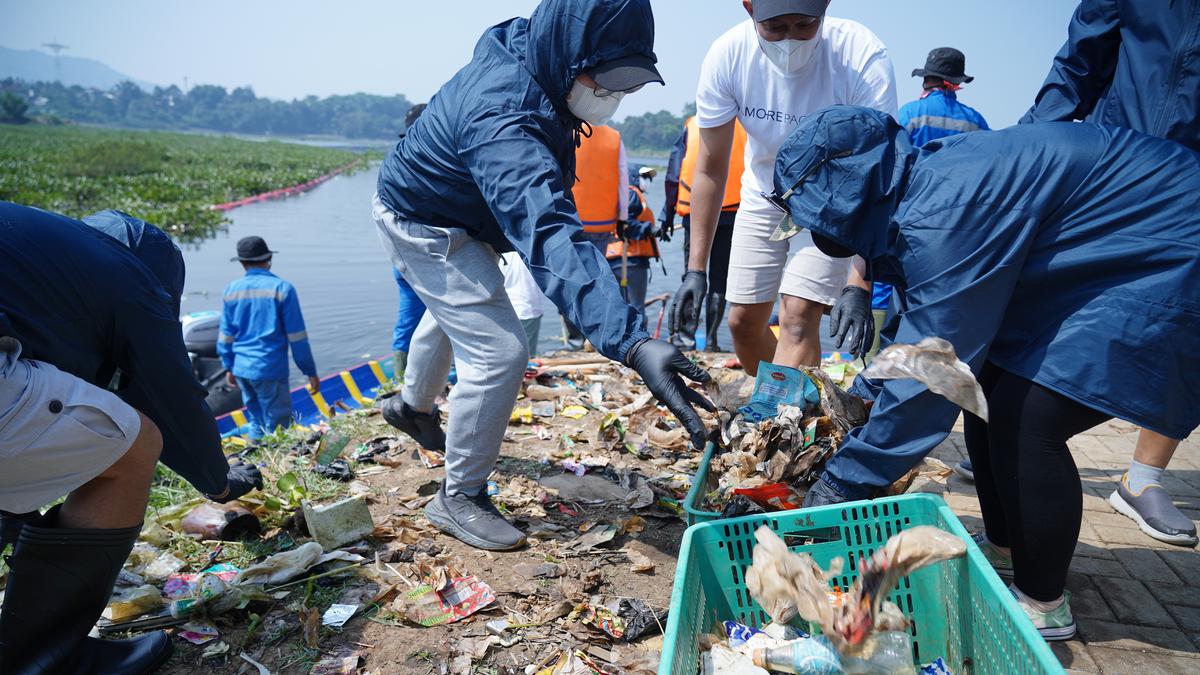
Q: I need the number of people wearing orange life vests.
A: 3